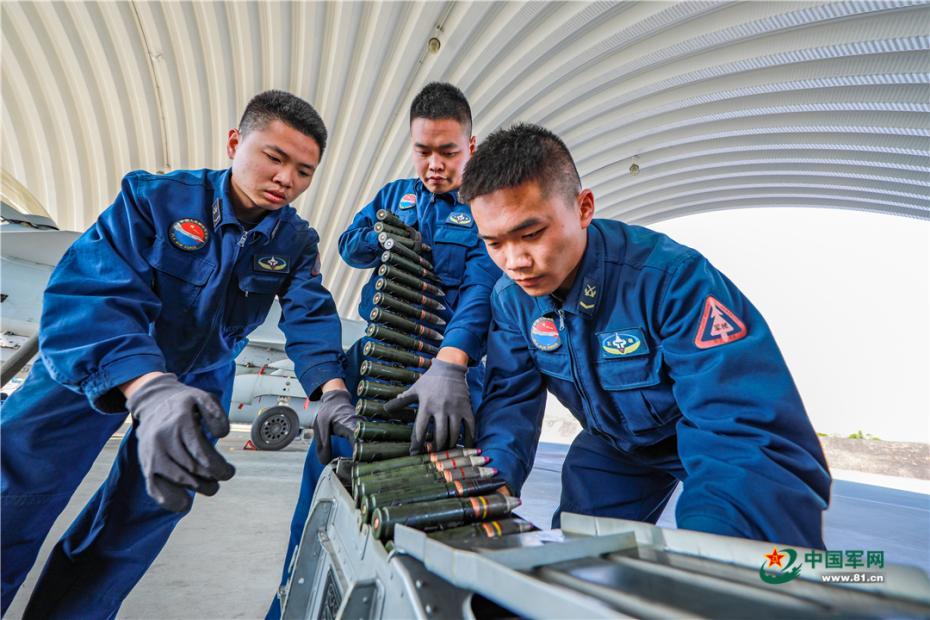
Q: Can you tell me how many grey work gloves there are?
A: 3